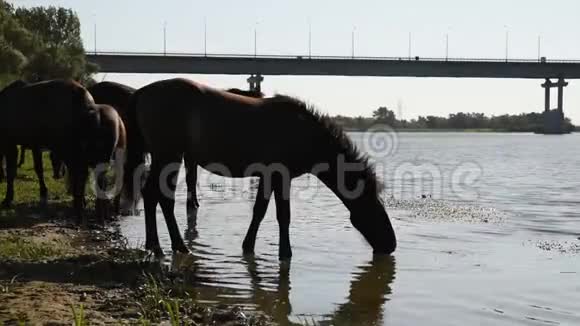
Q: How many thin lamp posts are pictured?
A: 10